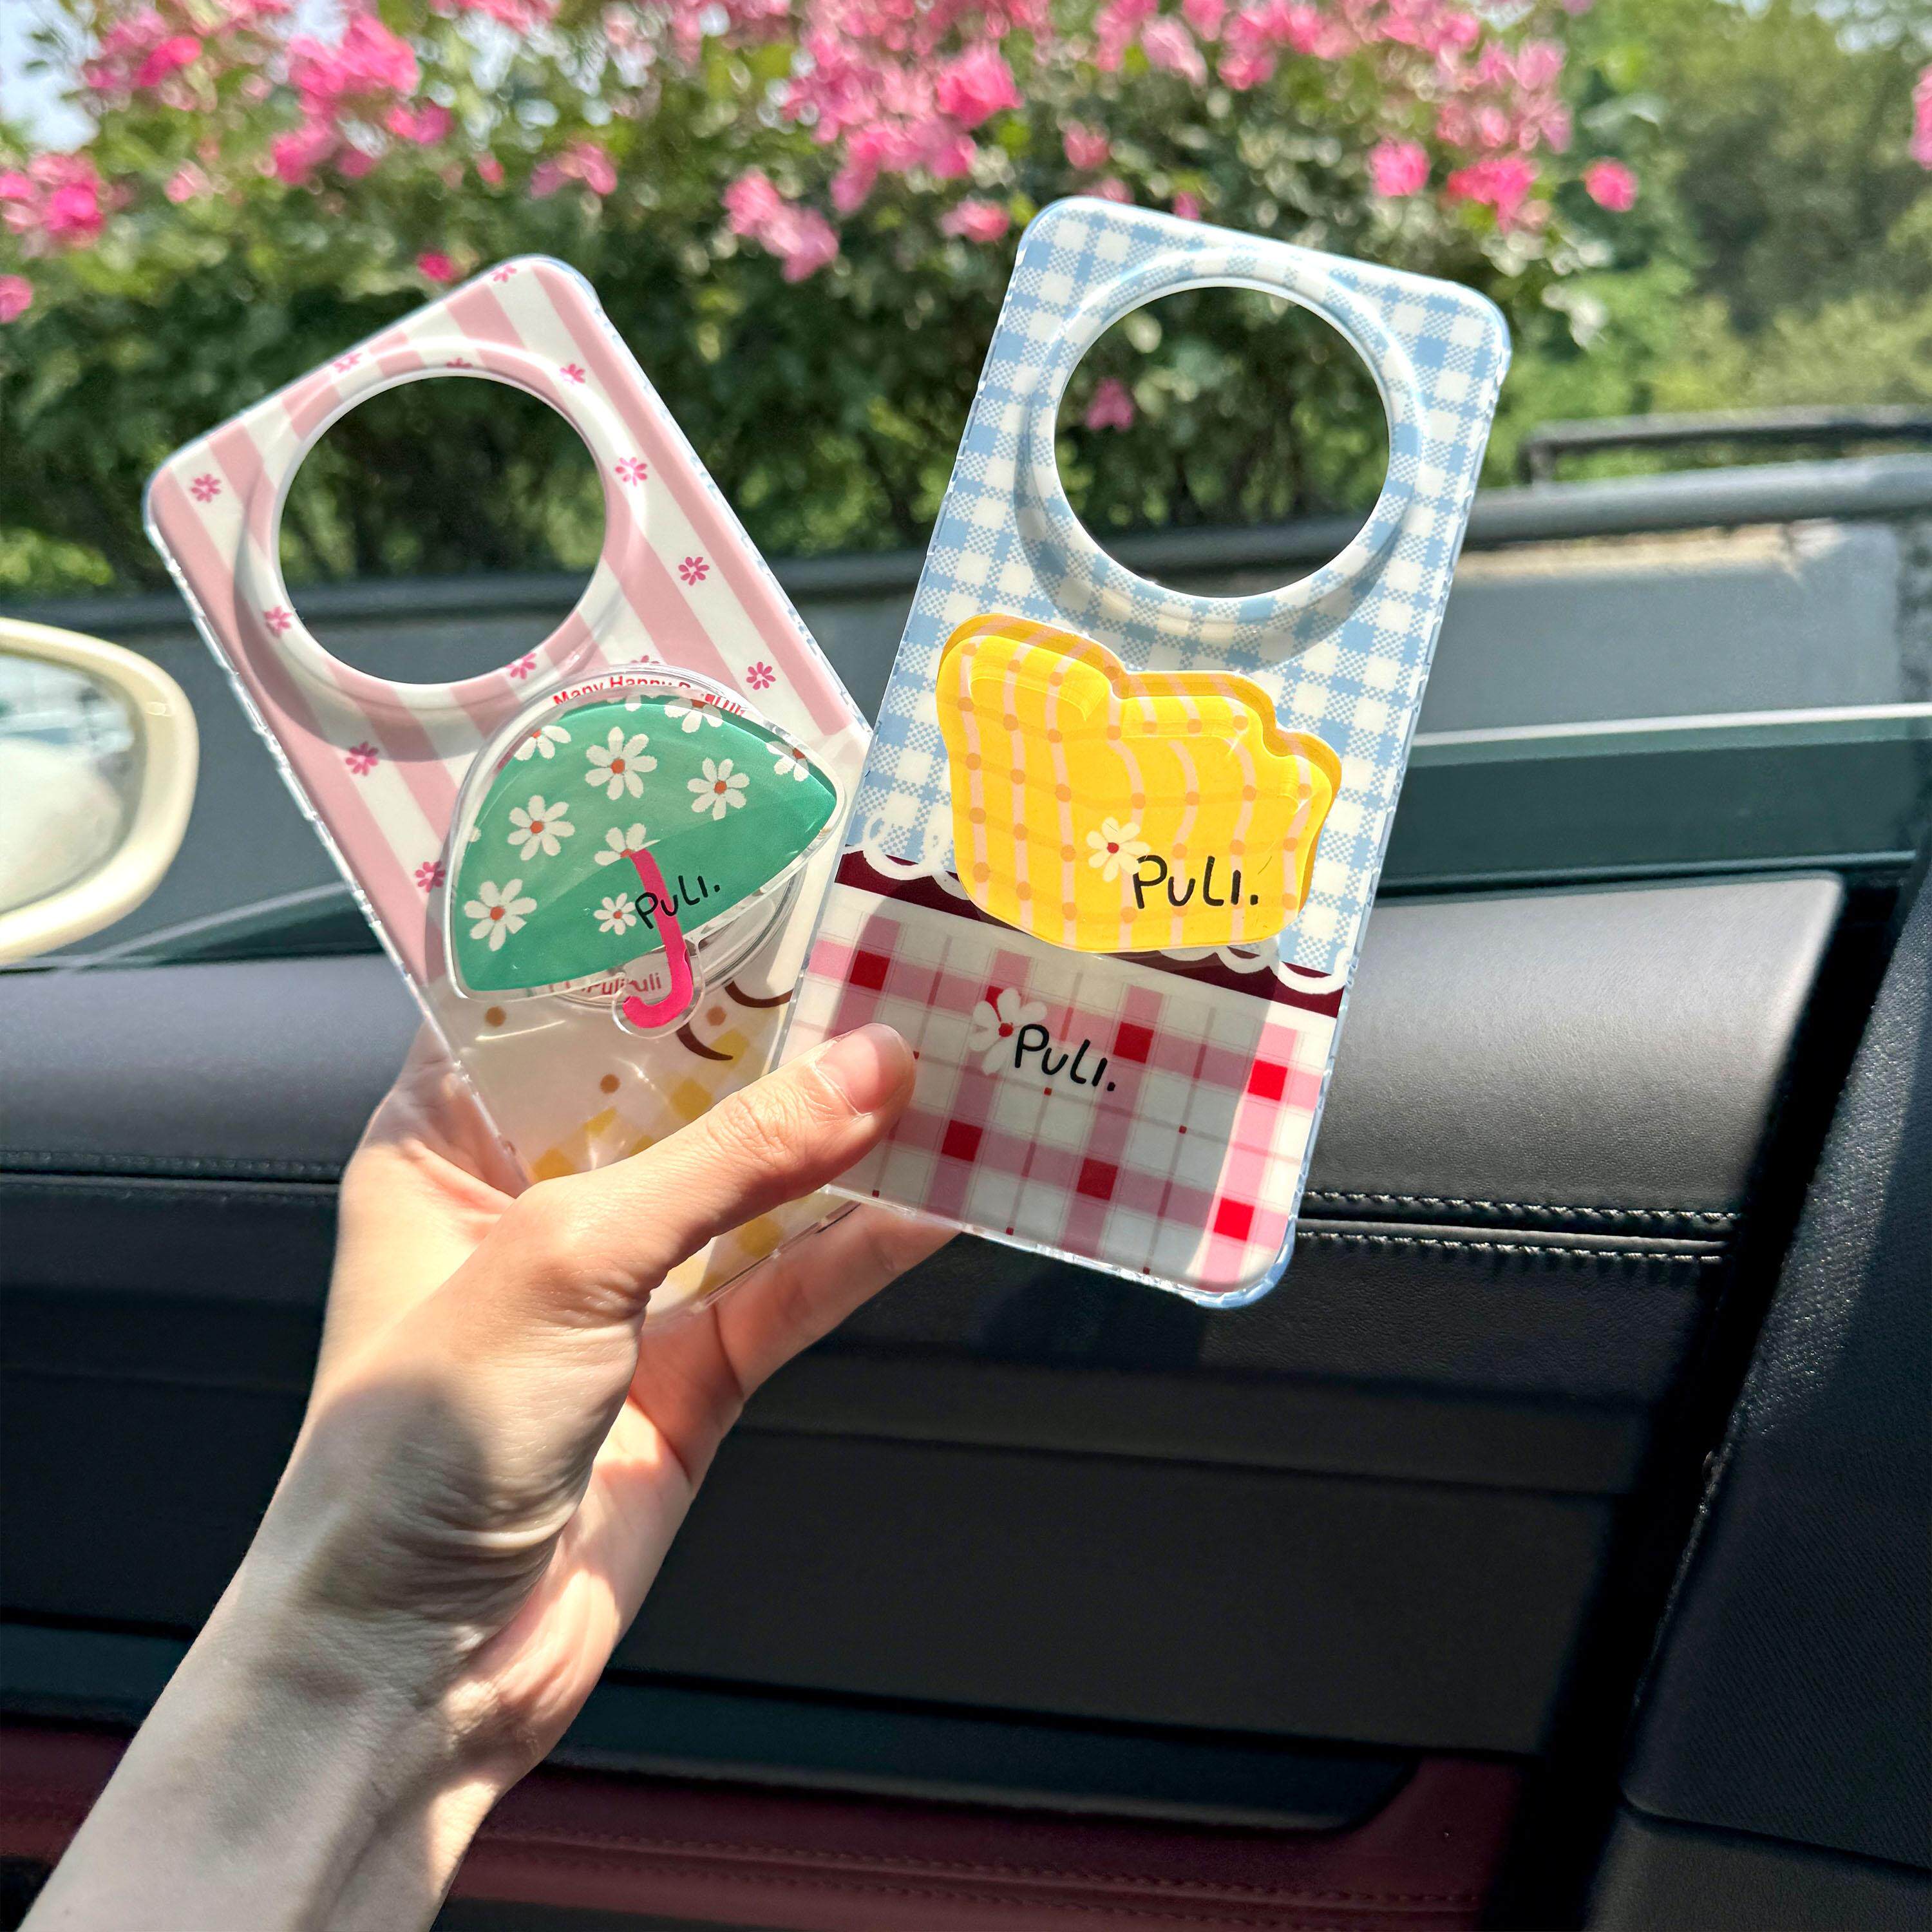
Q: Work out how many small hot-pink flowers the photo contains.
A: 13